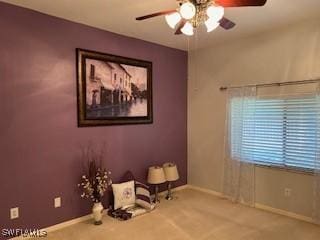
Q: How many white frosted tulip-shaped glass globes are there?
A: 5